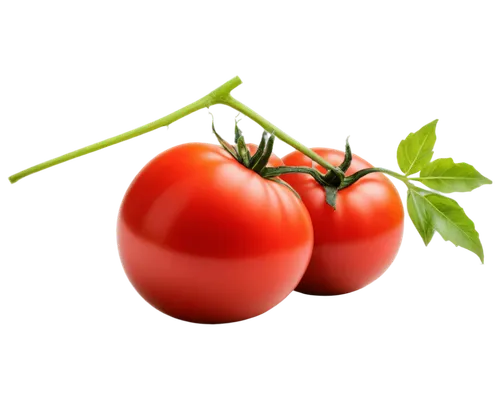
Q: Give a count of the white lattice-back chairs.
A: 0